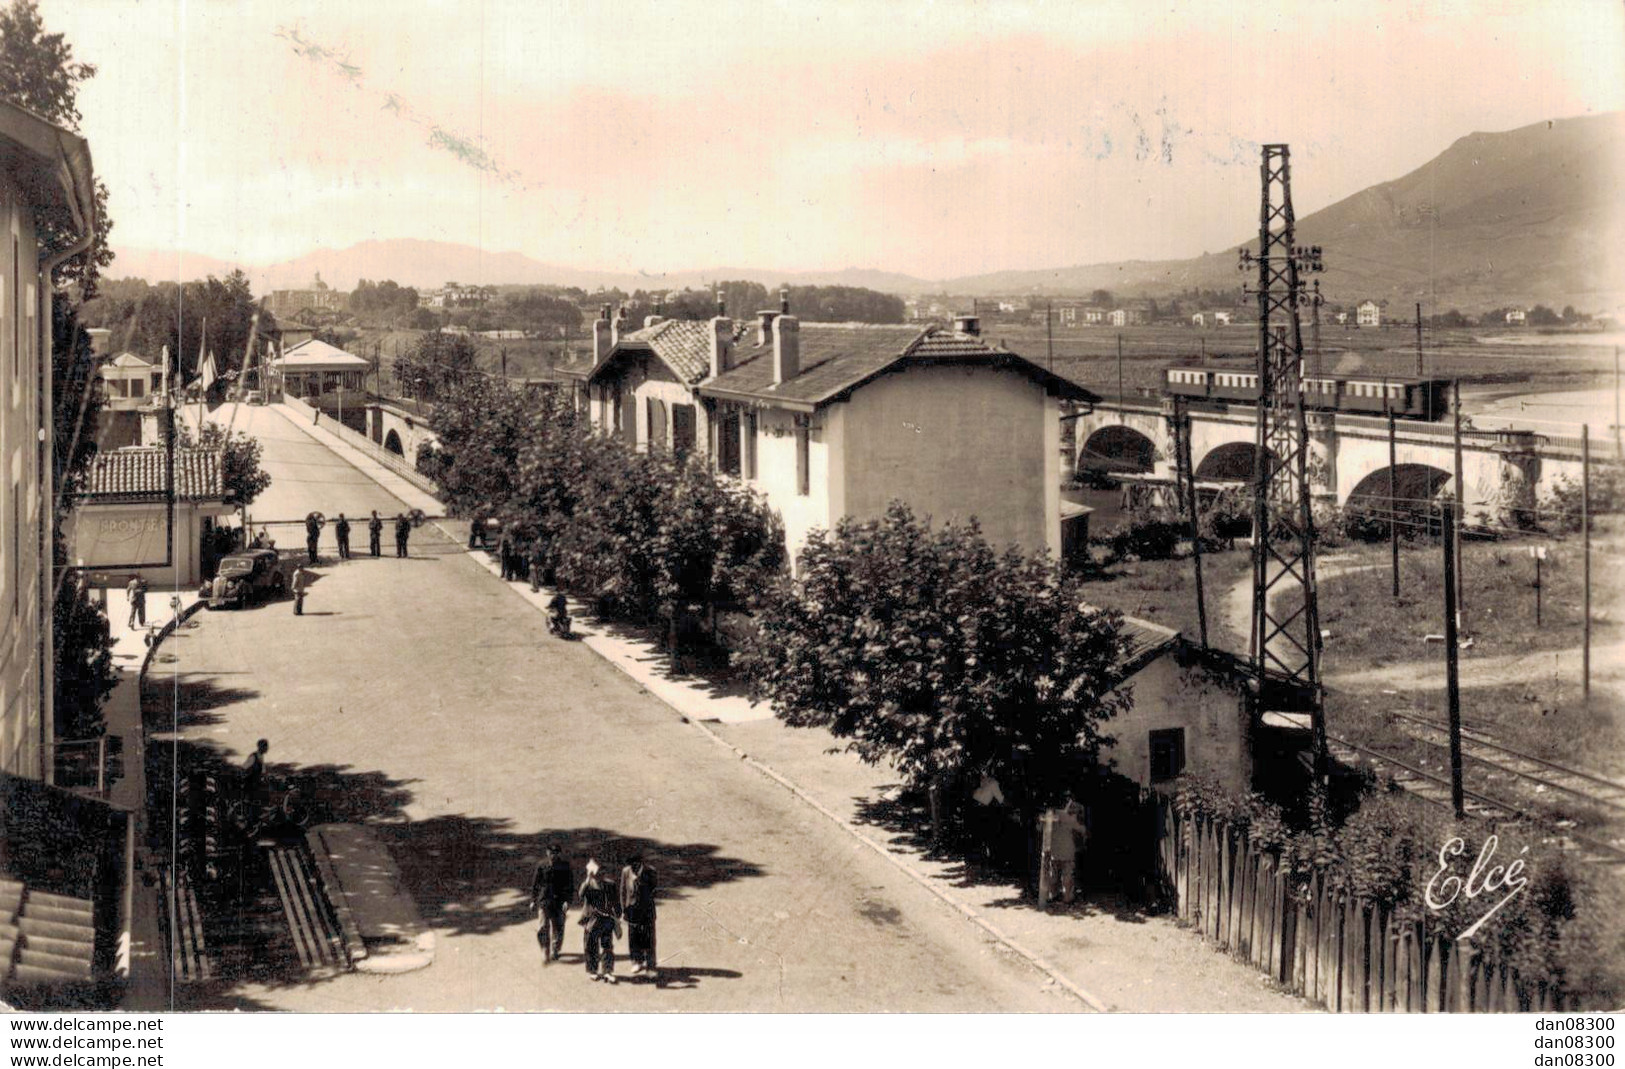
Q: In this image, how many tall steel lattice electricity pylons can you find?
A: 1